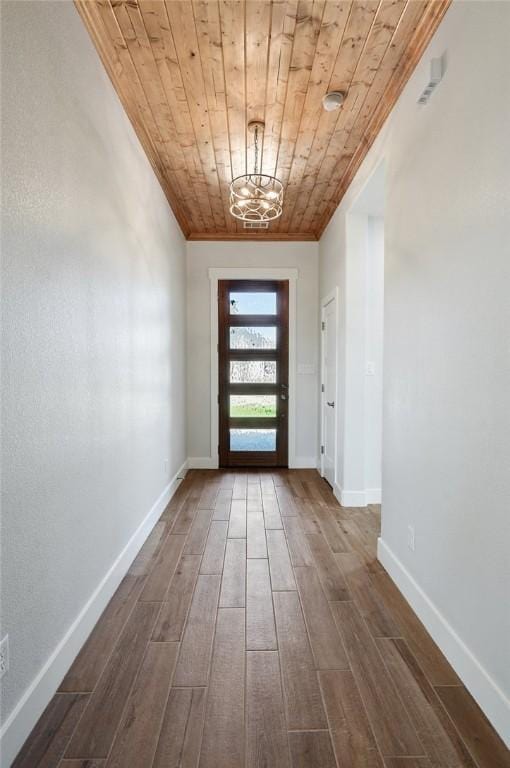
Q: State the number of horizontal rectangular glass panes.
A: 5